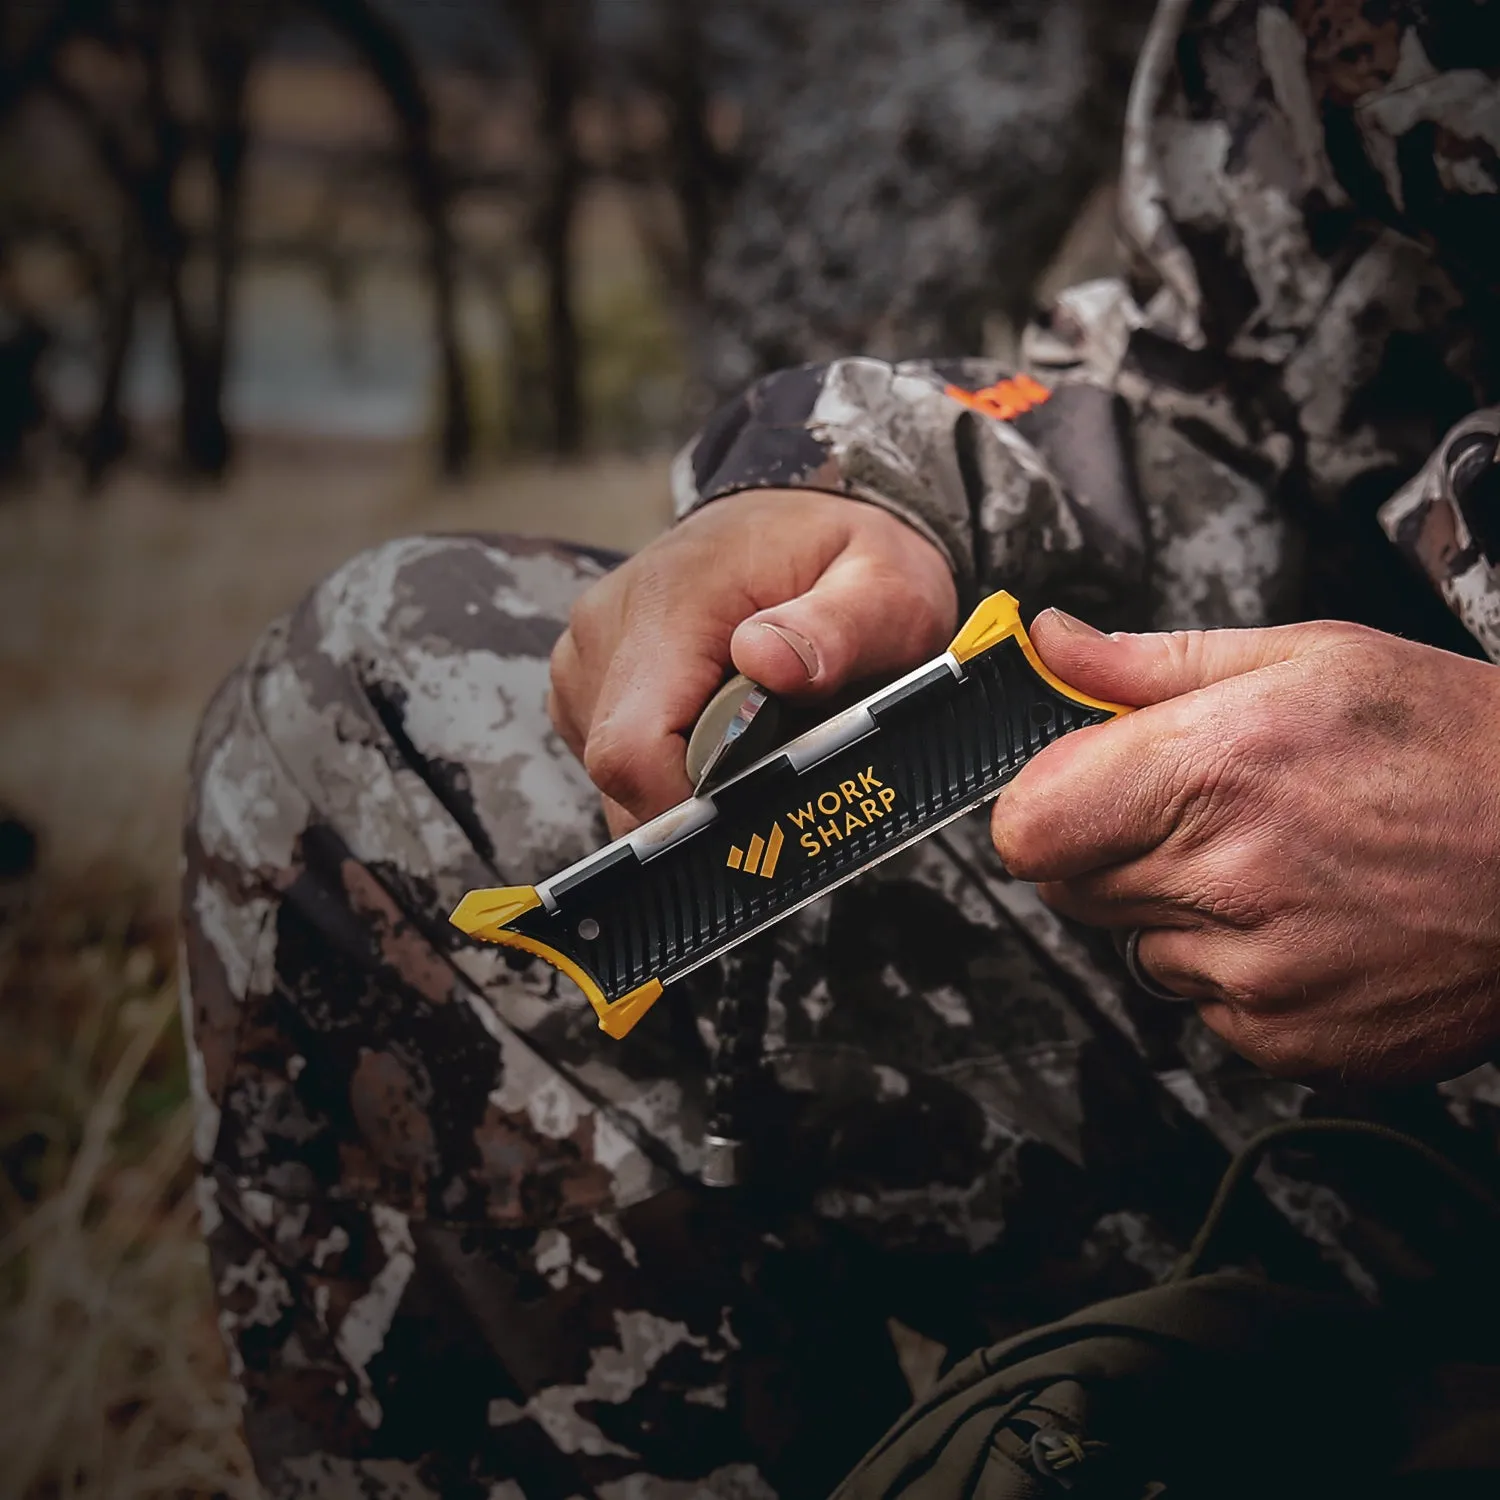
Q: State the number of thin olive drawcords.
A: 1